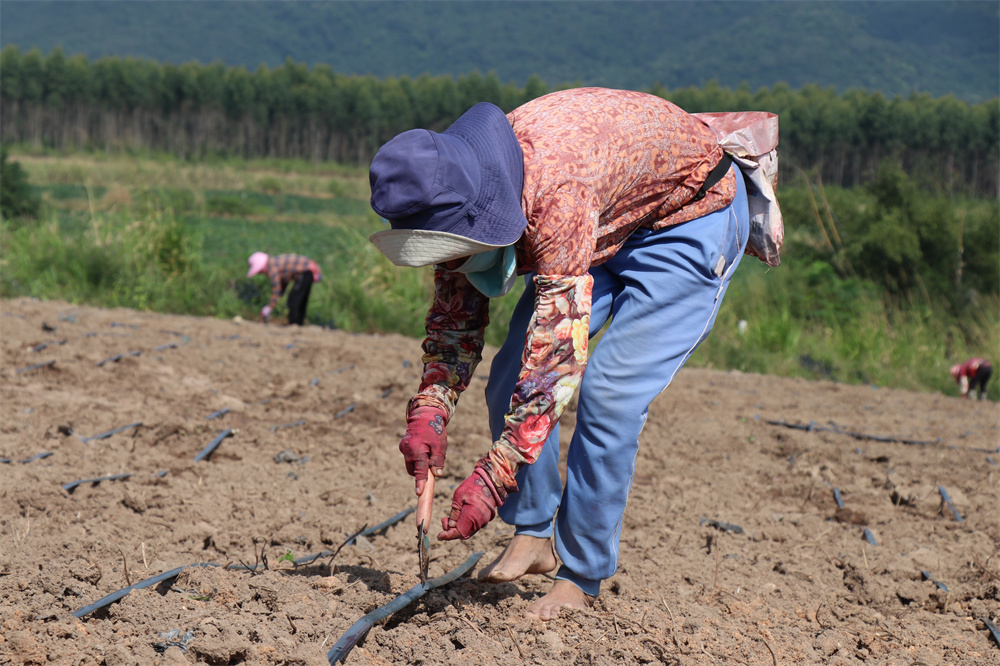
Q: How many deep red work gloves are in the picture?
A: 2